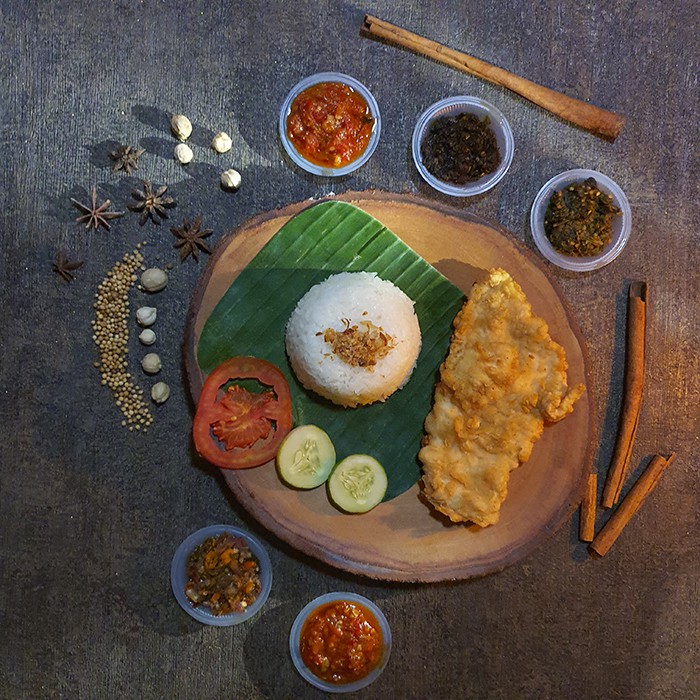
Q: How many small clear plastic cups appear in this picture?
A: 5